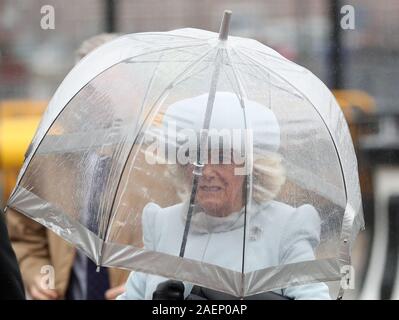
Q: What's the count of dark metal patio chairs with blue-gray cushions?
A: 0